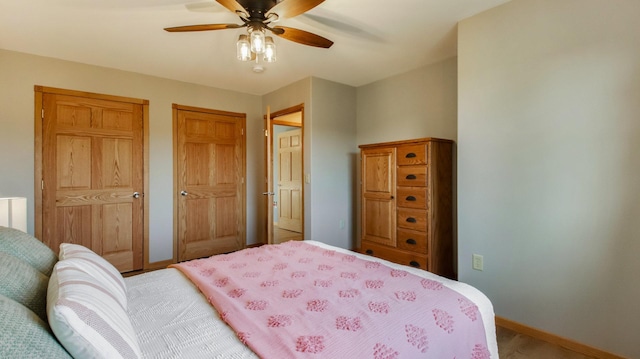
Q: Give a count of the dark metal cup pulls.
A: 7